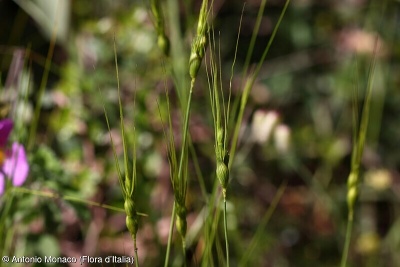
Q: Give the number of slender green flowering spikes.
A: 6